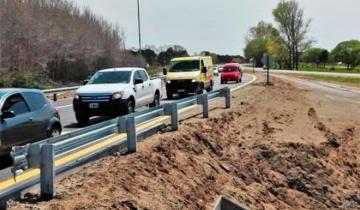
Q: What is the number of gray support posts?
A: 5